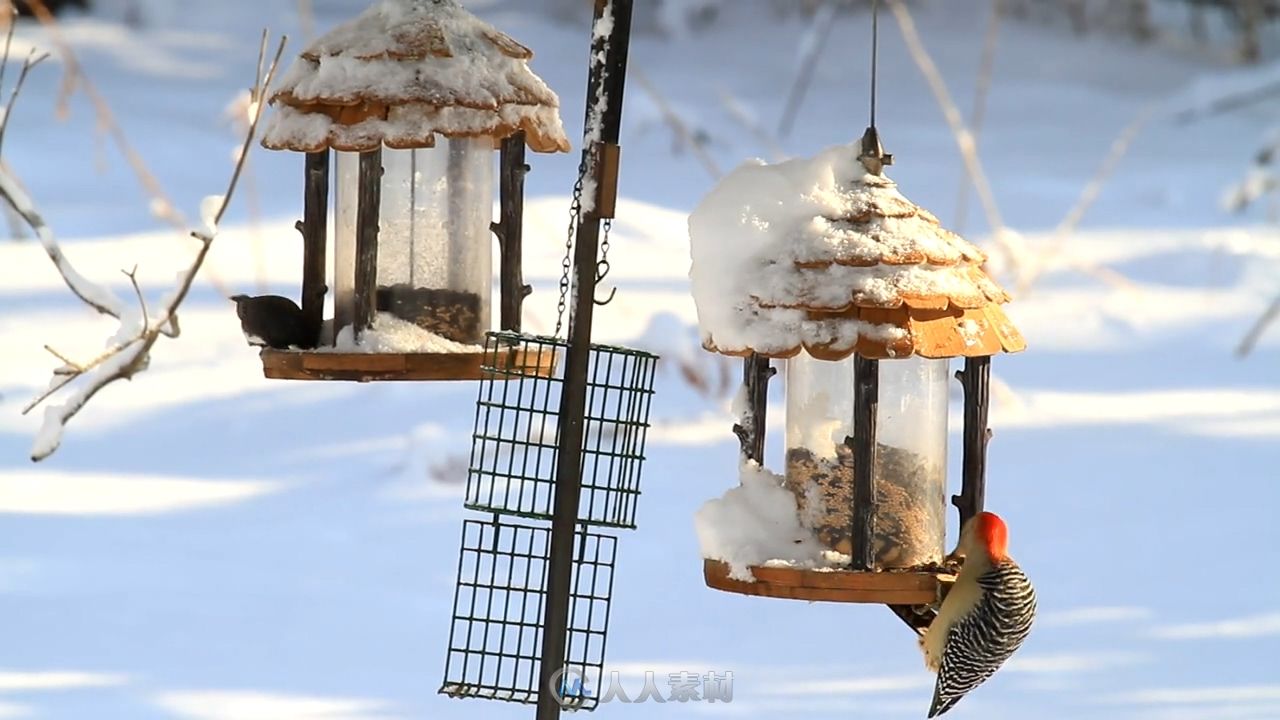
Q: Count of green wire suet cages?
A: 2